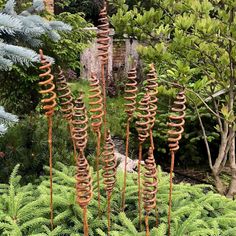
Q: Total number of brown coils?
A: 12